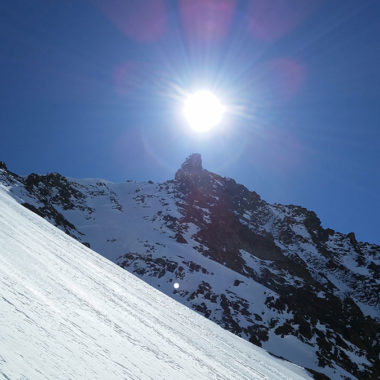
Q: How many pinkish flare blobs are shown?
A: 5